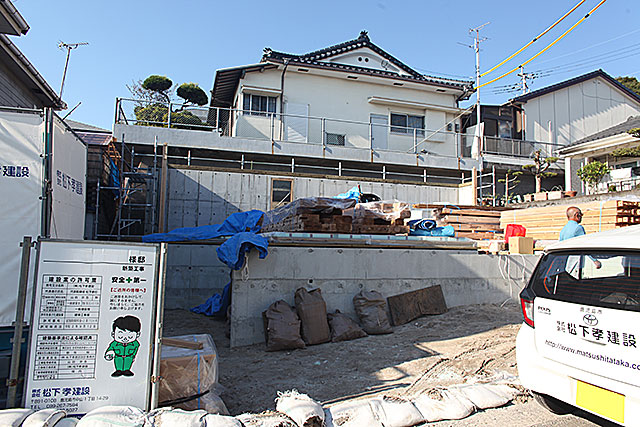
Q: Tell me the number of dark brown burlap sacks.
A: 4